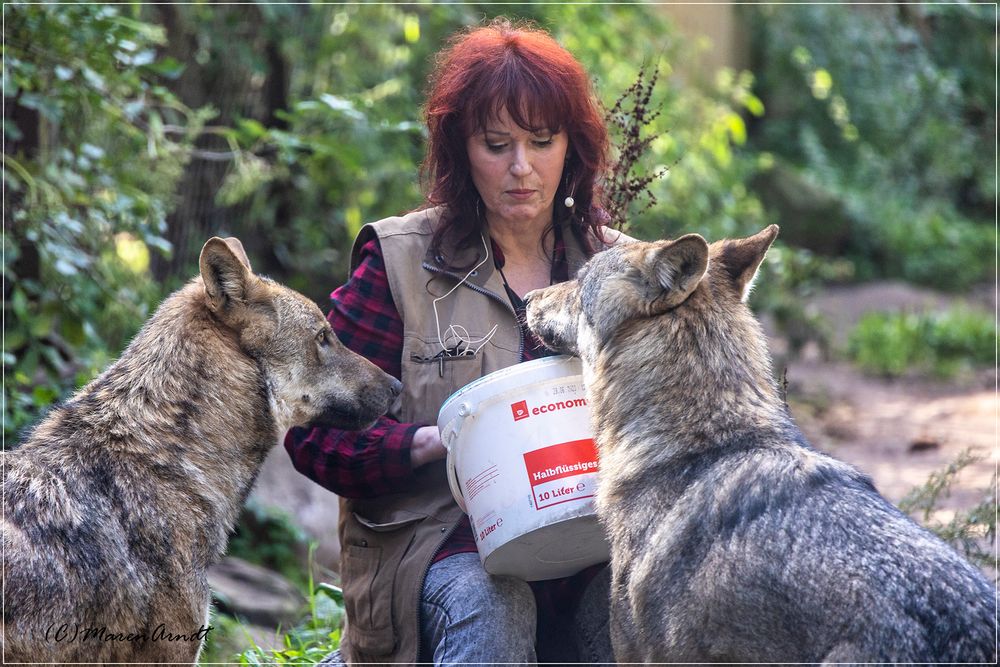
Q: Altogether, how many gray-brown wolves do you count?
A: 2